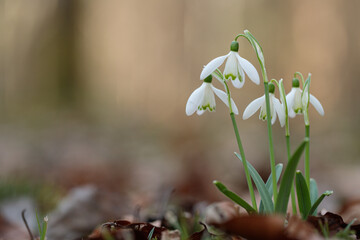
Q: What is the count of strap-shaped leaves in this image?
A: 7